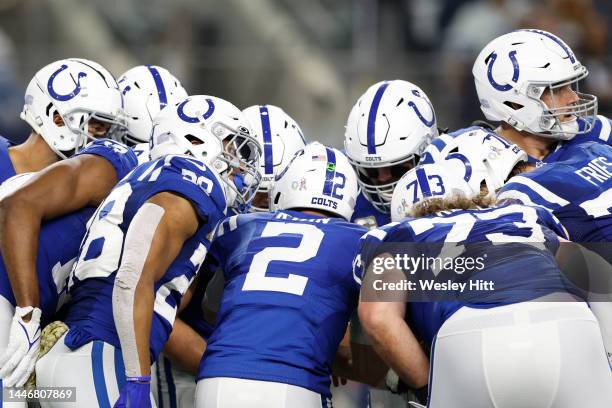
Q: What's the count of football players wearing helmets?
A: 9